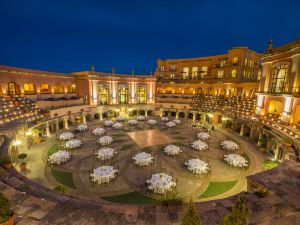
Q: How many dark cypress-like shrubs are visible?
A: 2